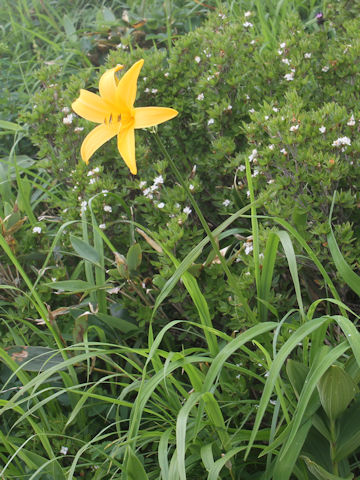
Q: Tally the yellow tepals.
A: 6